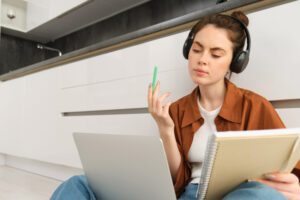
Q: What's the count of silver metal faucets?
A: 1